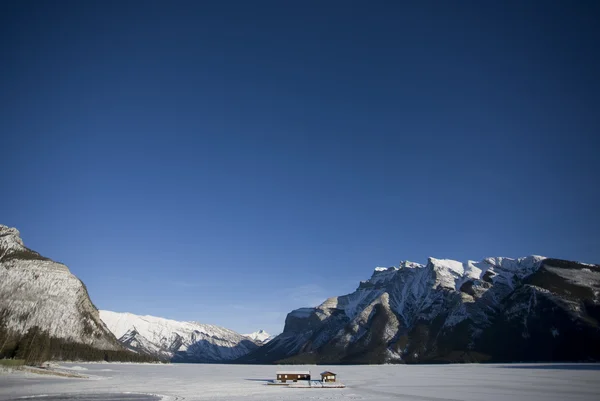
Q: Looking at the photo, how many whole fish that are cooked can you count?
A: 0